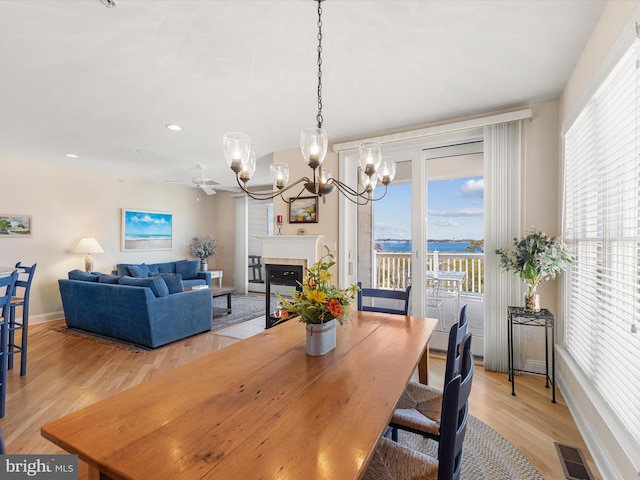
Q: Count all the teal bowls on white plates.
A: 0